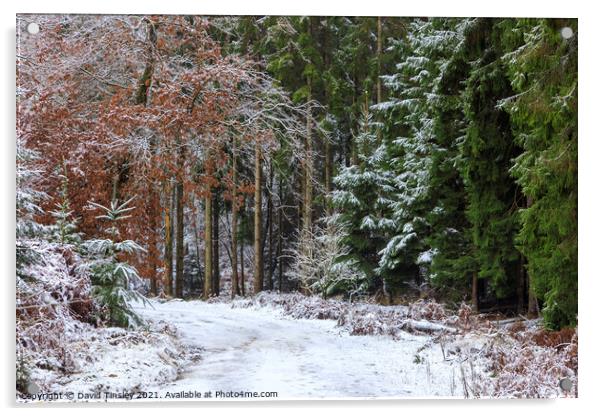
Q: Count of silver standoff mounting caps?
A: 4